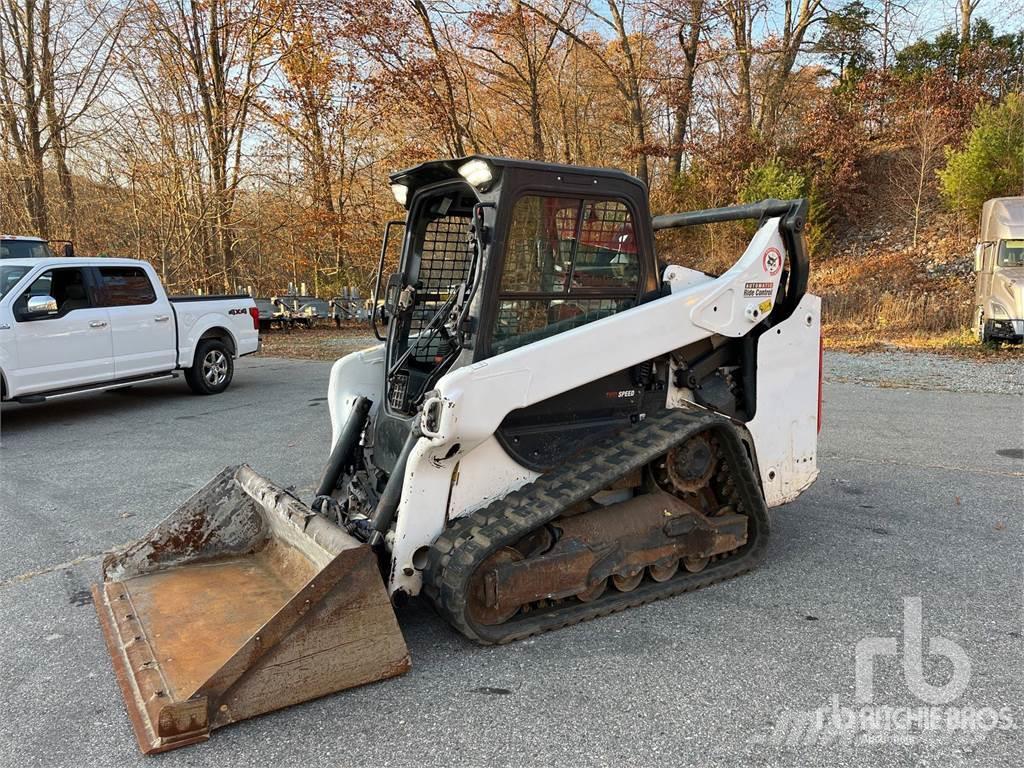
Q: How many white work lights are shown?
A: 2